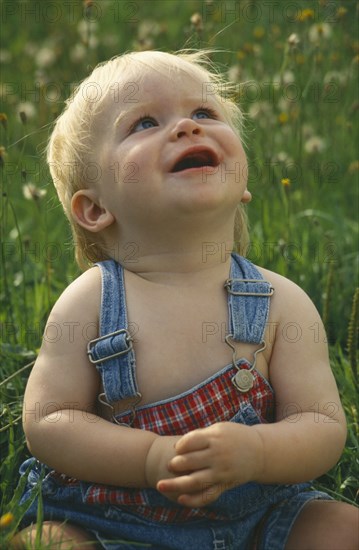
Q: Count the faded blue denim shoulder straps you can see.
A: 2